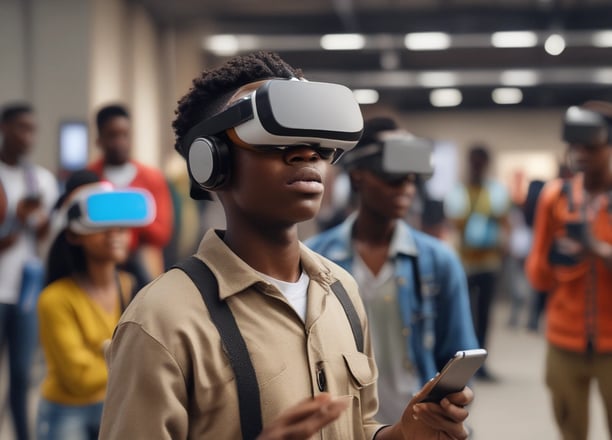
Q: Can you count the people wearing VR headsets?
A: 4